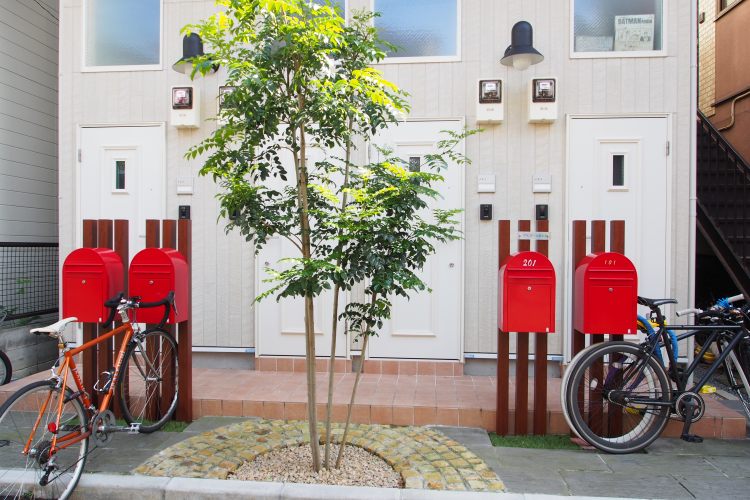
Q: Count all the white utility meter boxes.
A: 4